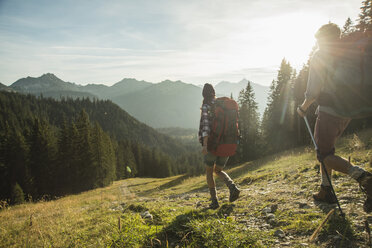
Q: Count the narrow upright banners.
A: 0